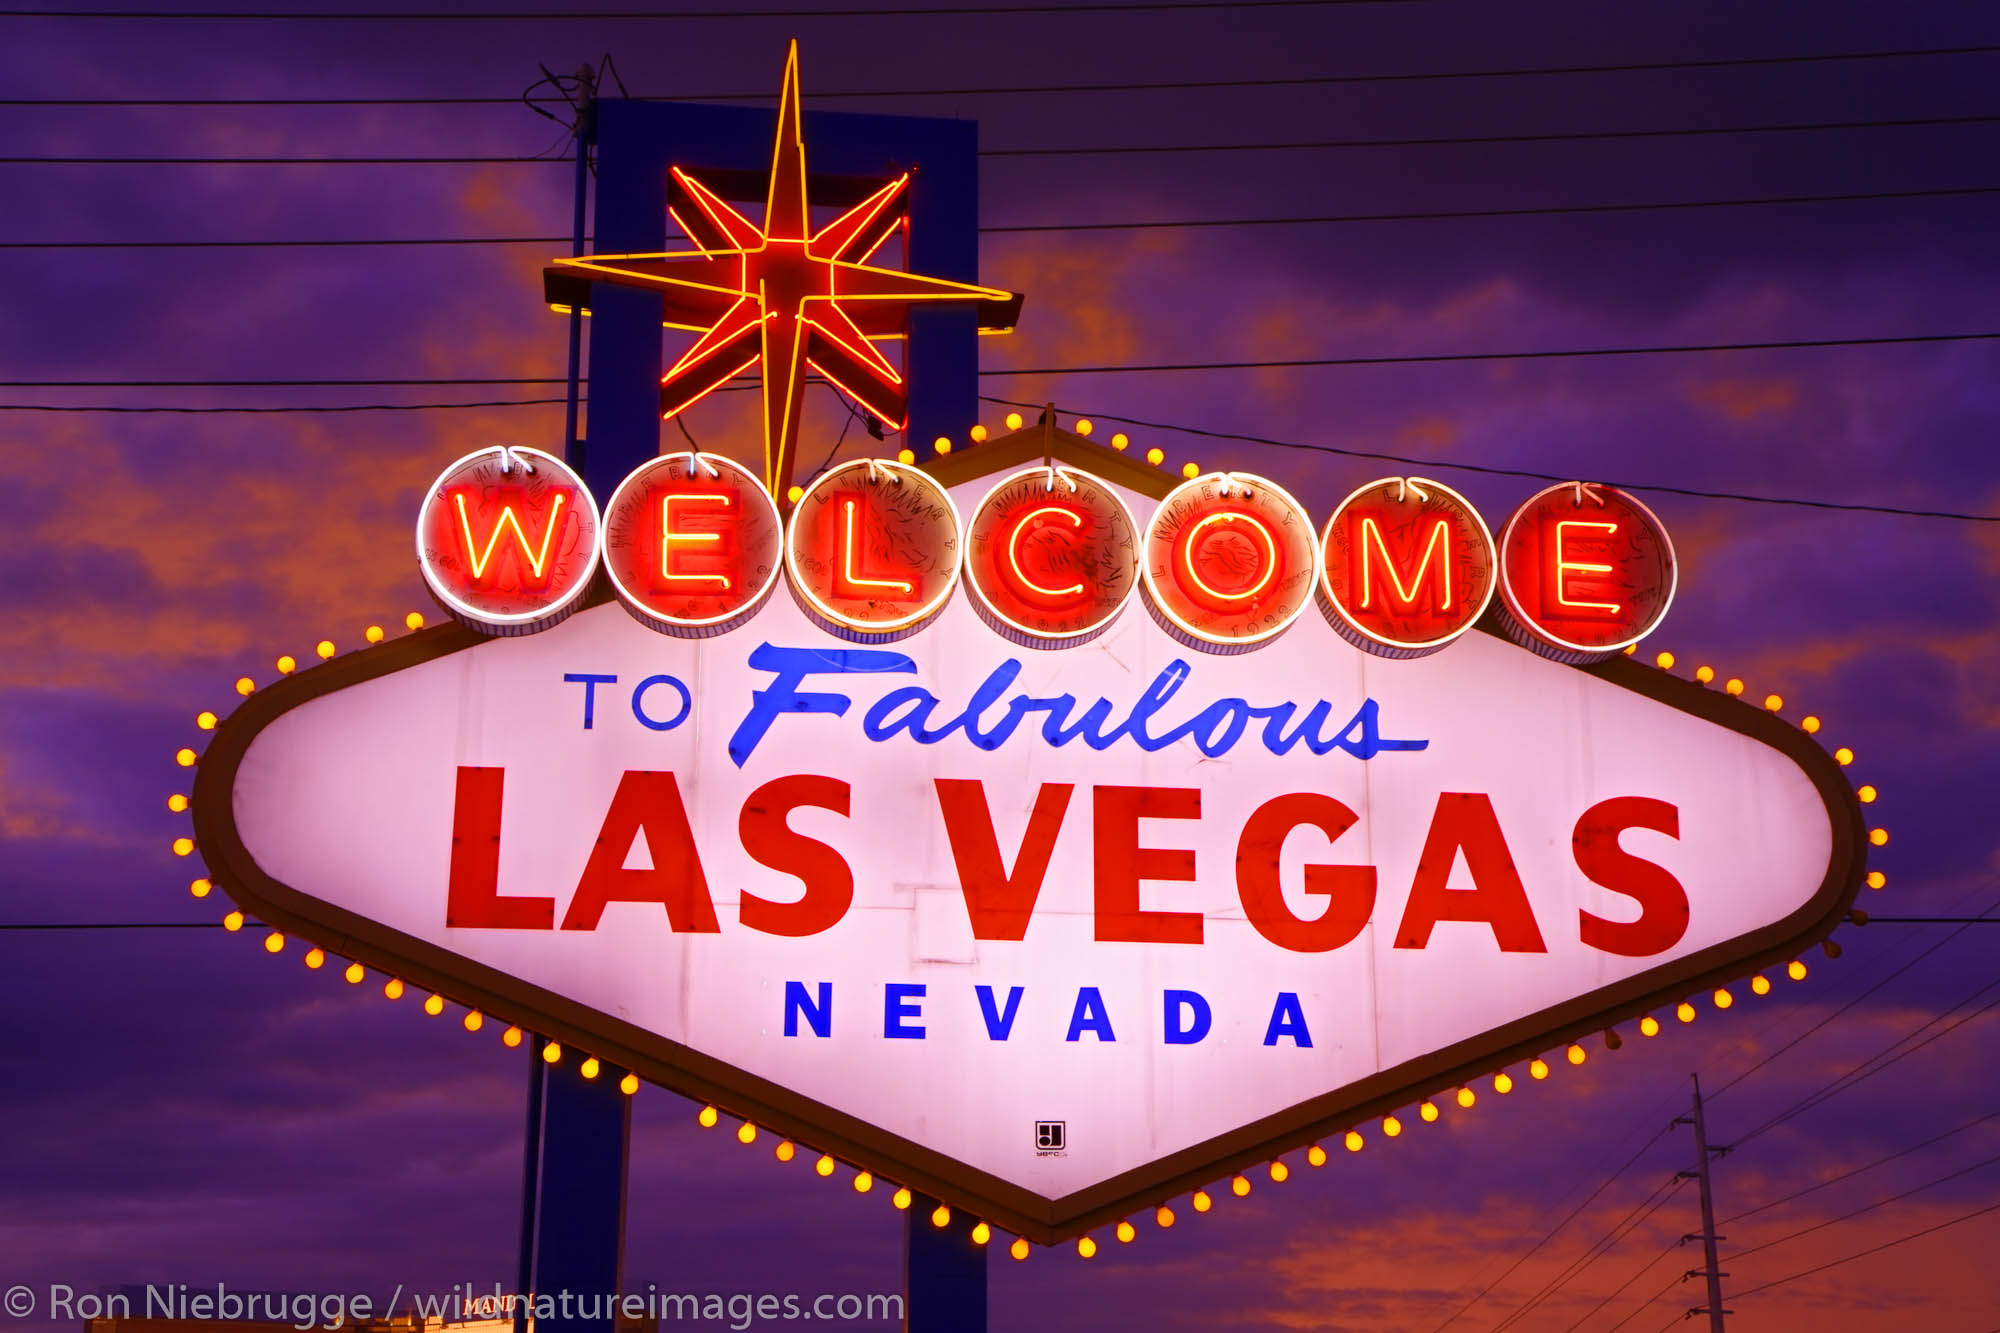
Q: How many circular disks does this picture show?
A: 7